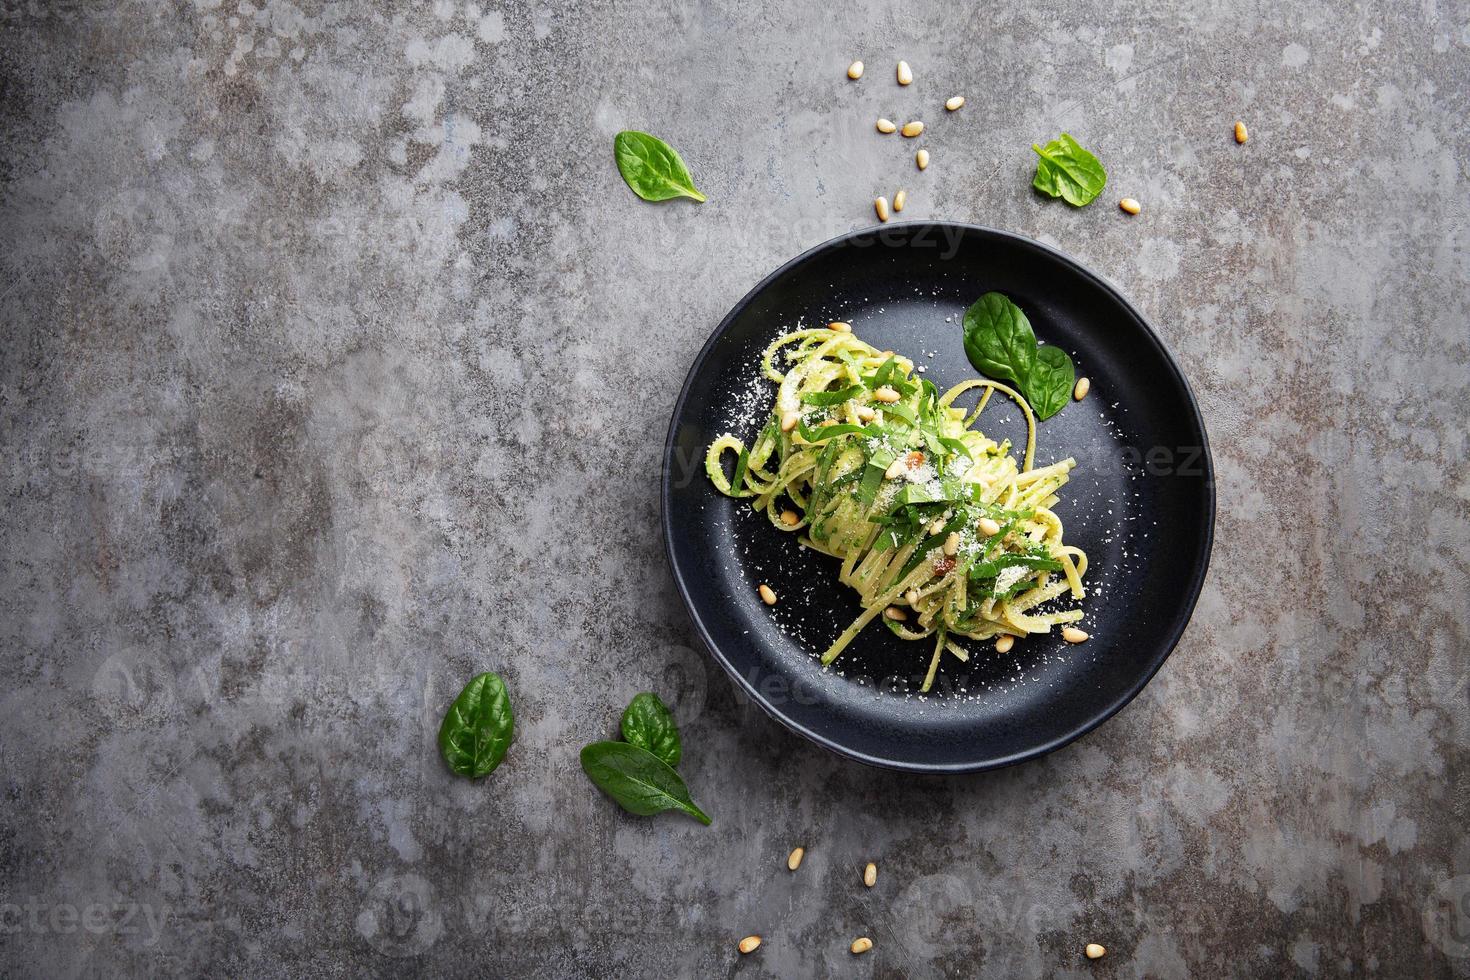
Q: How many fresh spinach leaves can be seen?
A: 7